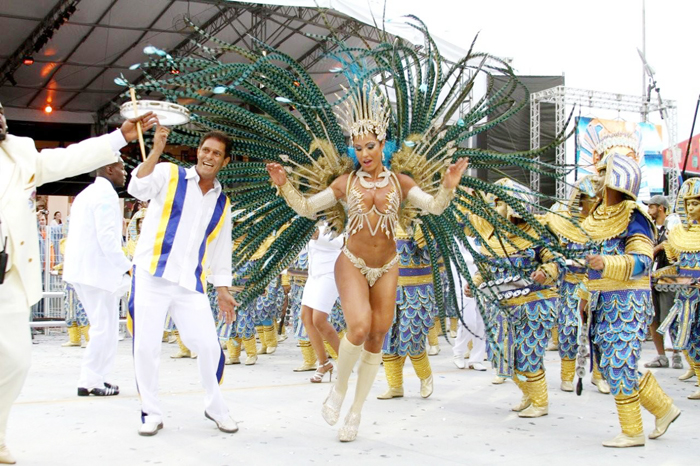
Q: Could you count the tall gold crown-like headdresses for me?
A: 1